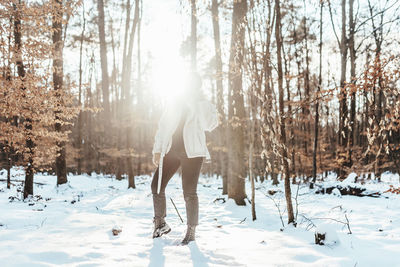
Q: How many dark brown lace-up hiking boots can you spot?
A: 2